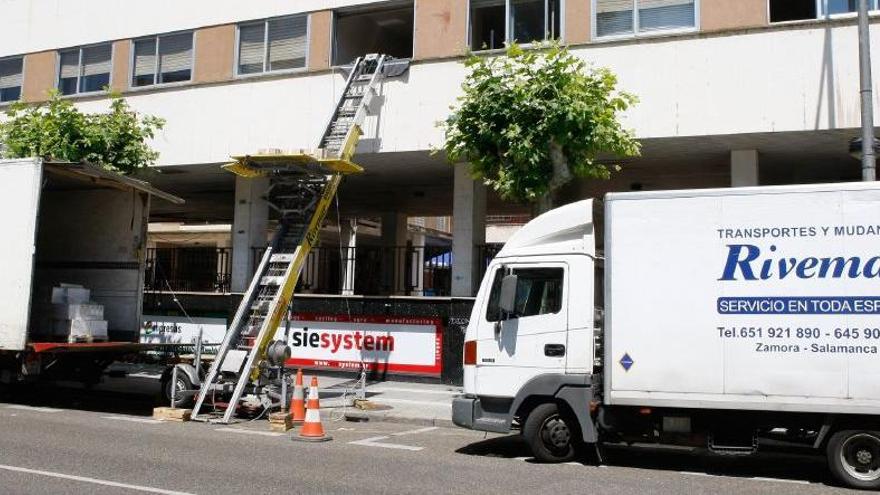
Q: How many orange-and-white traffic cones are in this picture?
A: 2